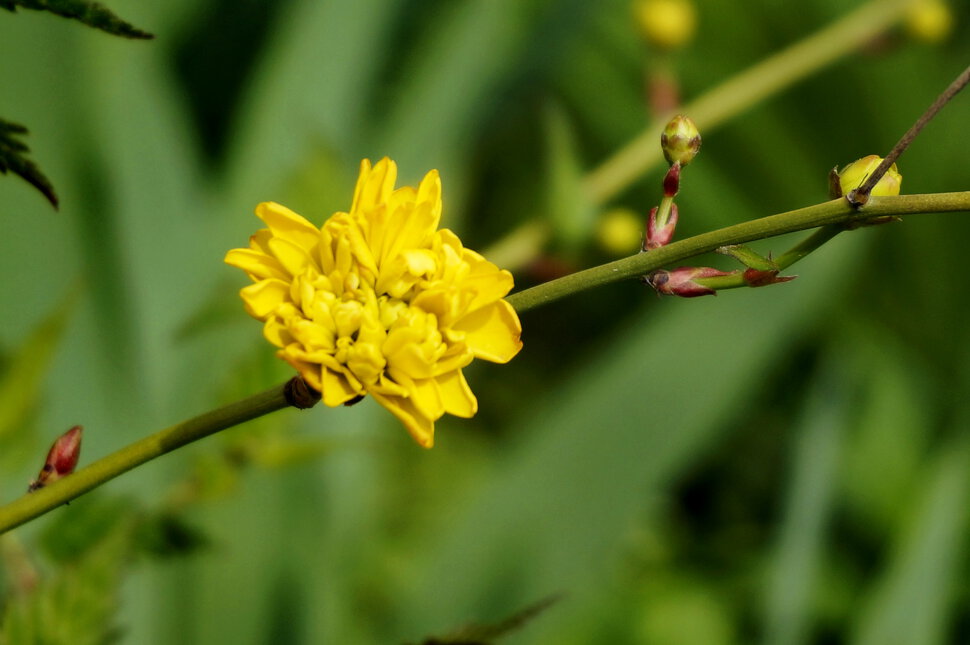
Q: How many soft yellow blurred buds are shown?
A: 3